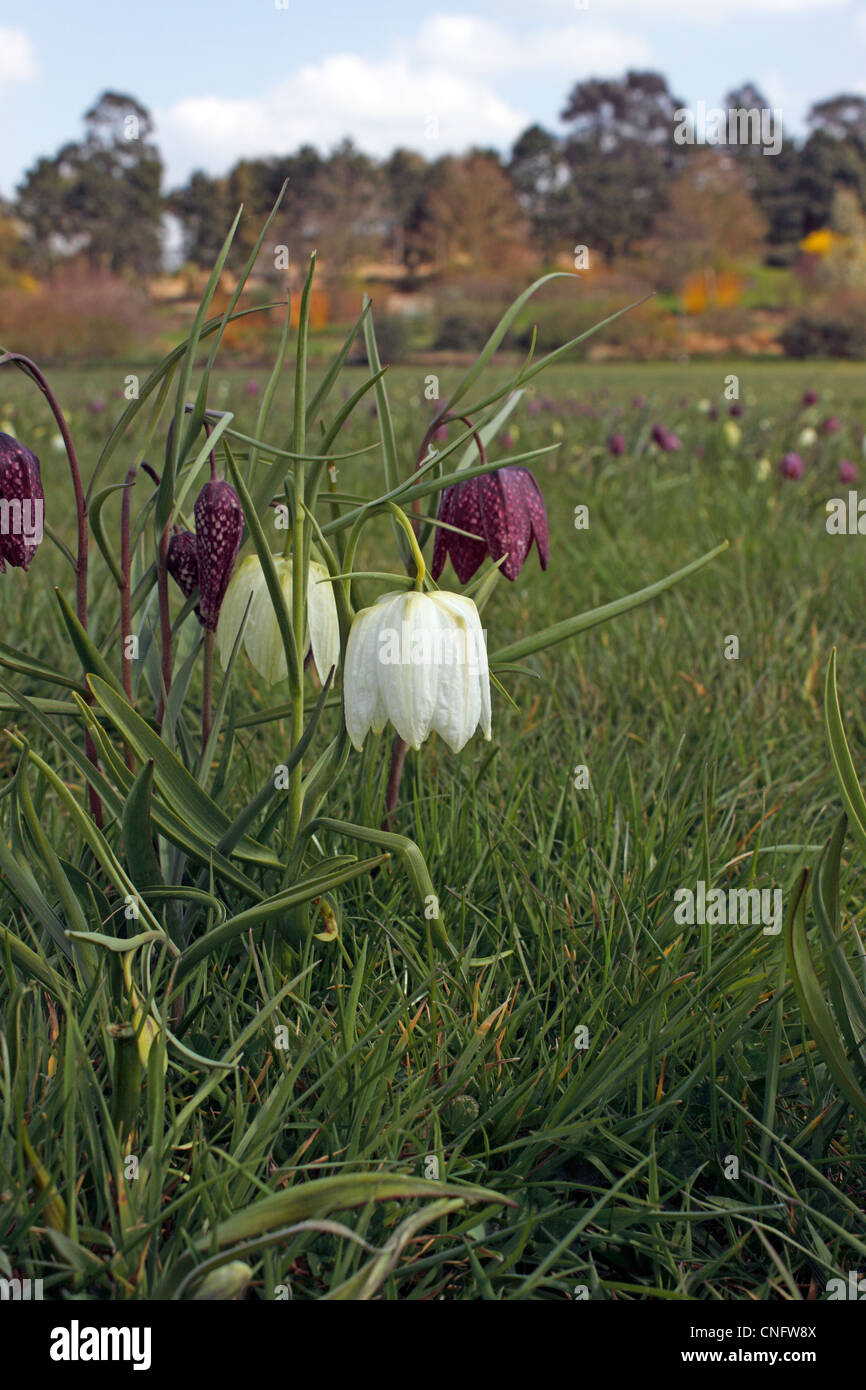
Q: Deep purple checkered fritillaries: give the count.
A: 4